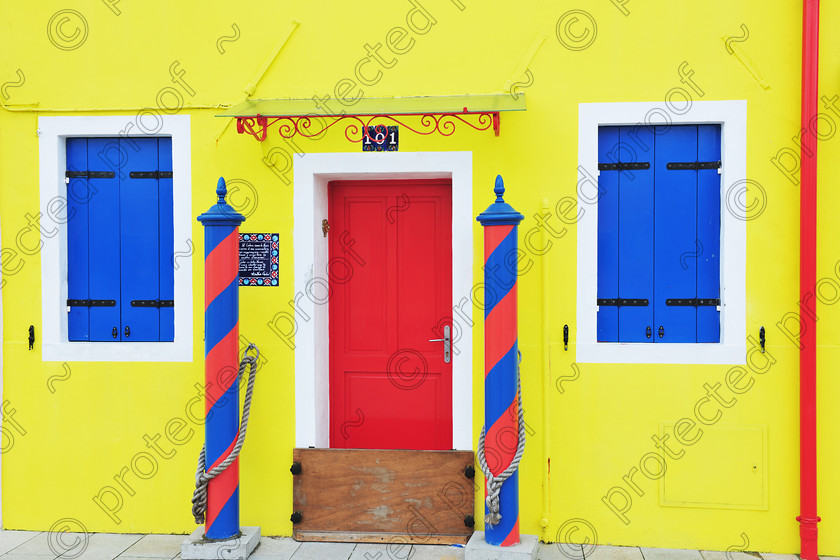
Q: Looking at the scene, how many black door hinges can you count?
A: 8